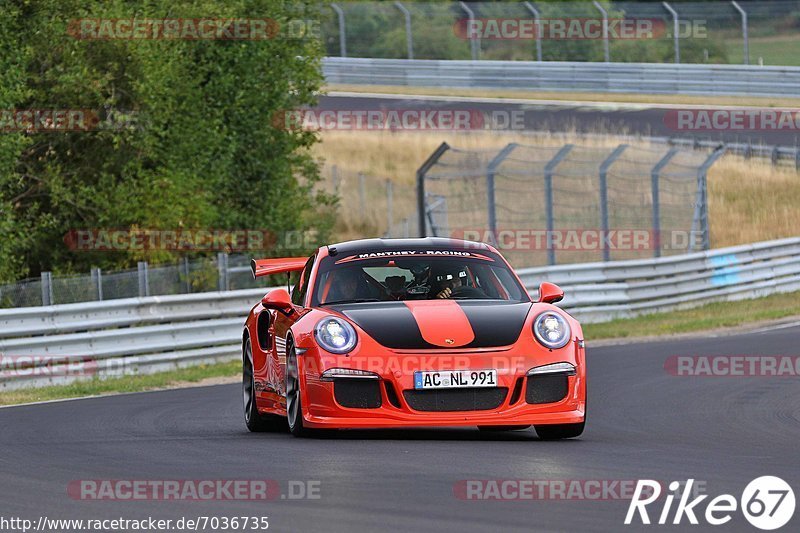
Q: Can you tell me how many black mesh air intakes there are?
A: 3